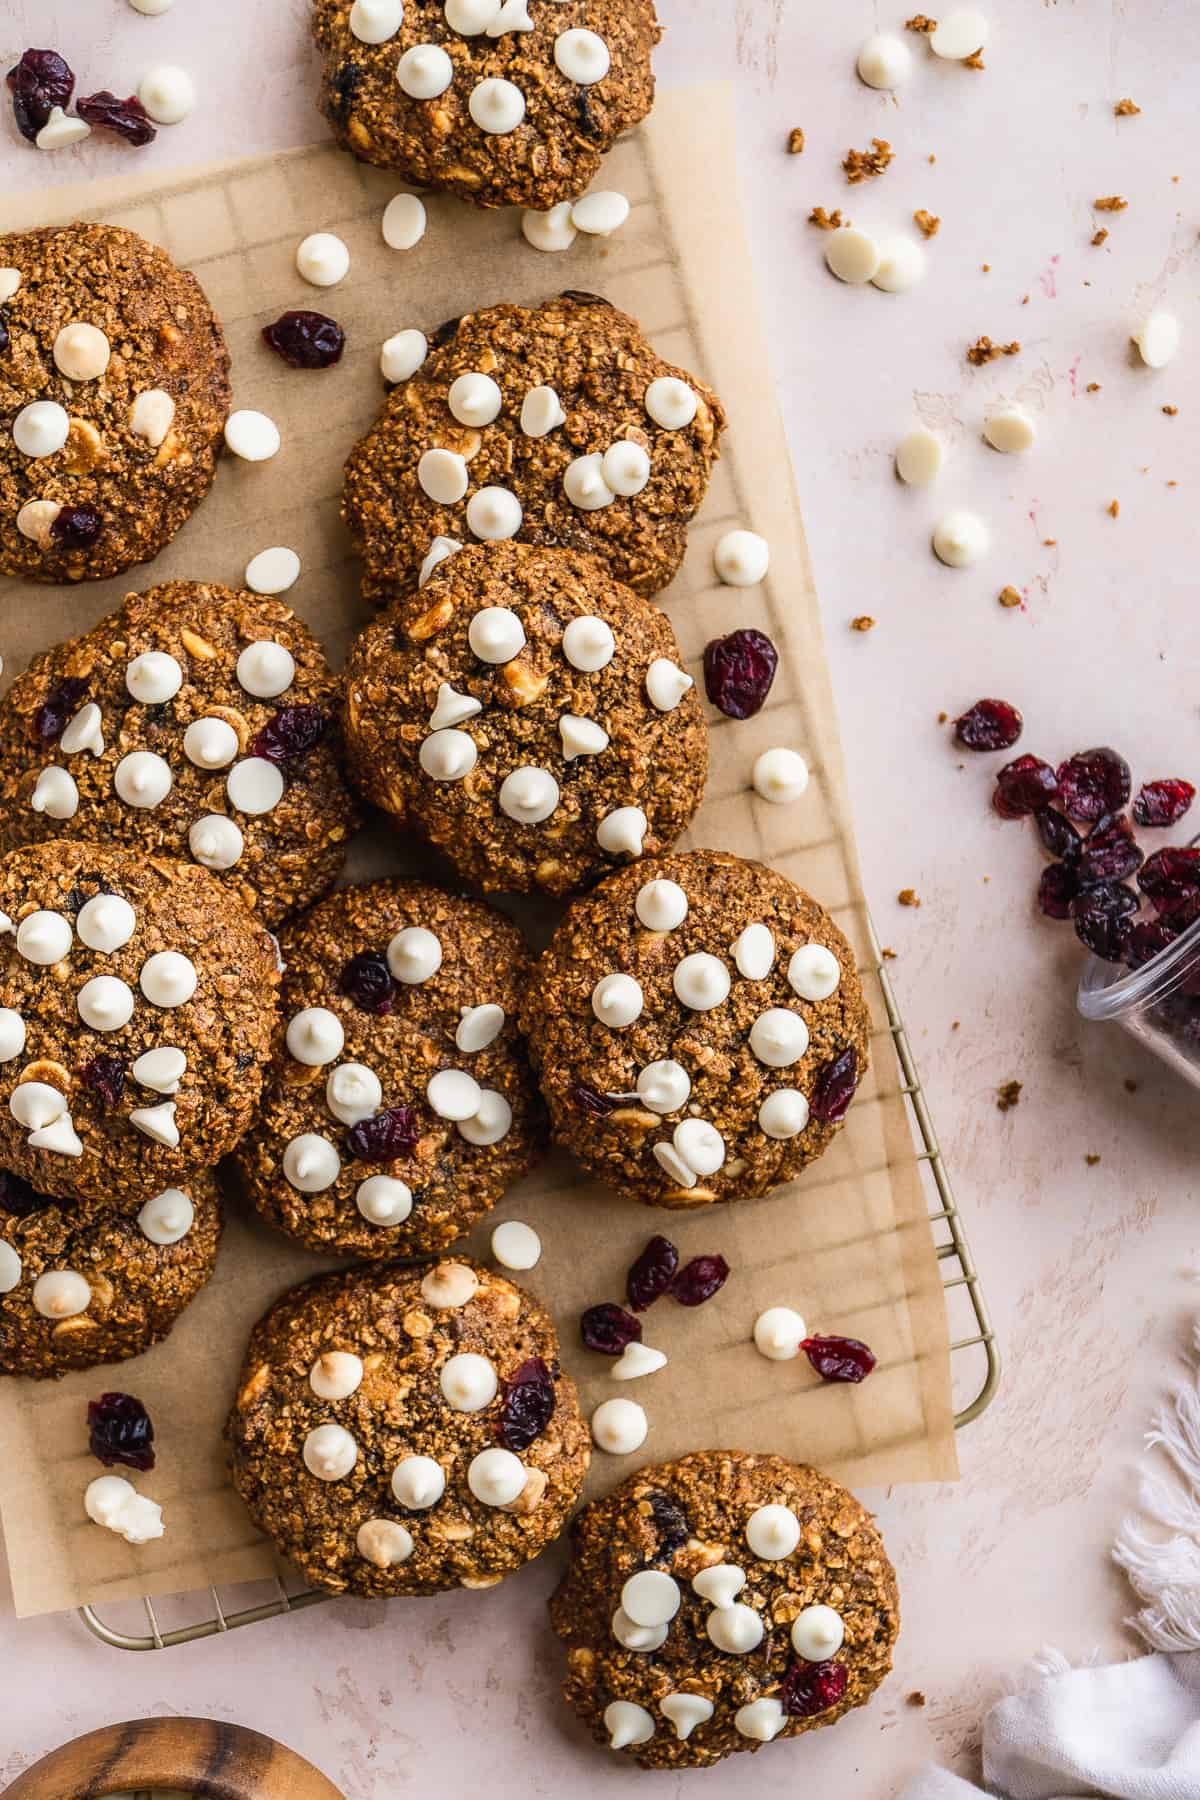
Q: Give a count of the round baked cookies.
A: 11